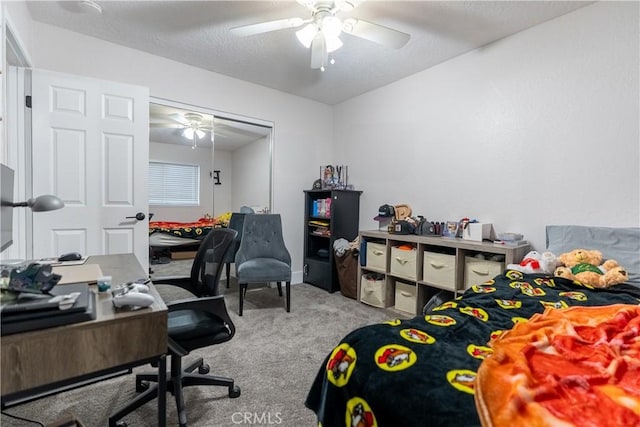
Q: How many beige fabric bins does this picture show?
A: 6